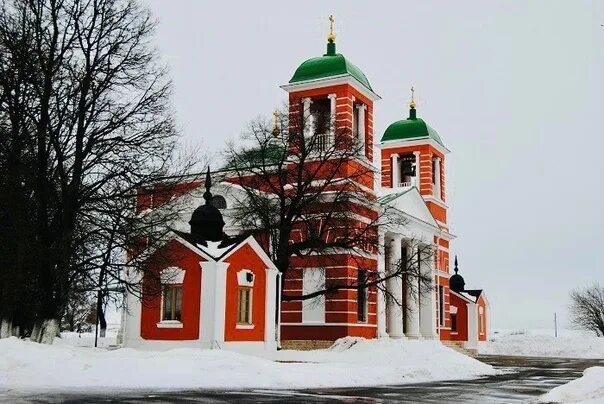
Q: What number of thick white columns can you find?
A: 4